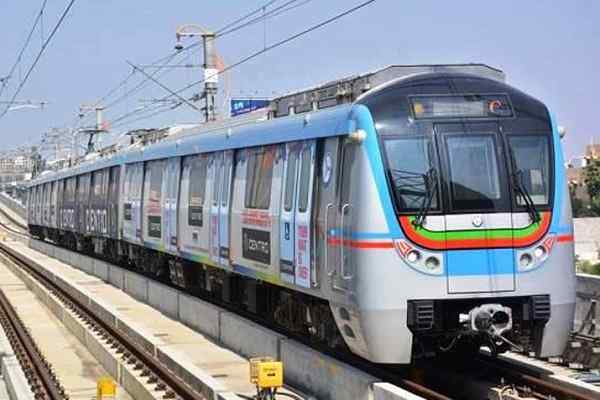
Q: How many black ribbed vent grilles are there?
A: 2